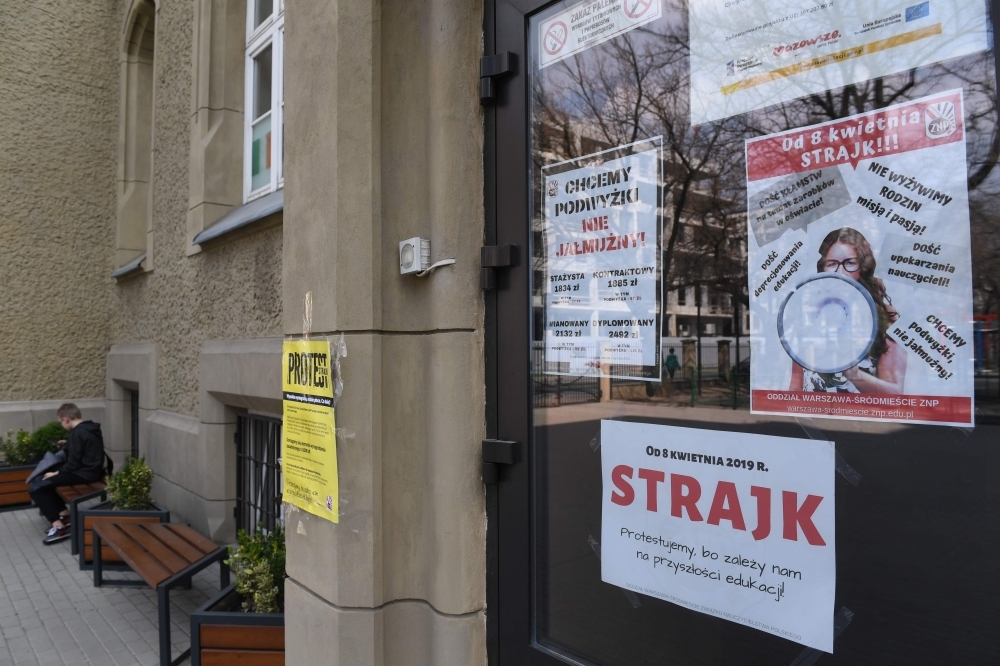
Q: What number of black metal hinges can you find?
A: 3